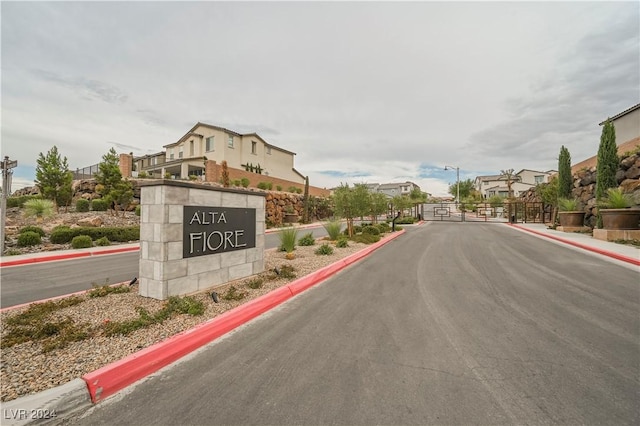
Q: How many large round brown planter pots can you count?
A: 2